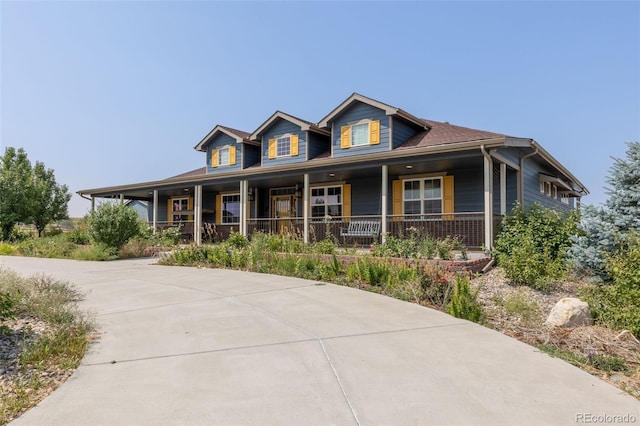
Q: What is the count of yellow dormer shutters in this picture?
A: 6